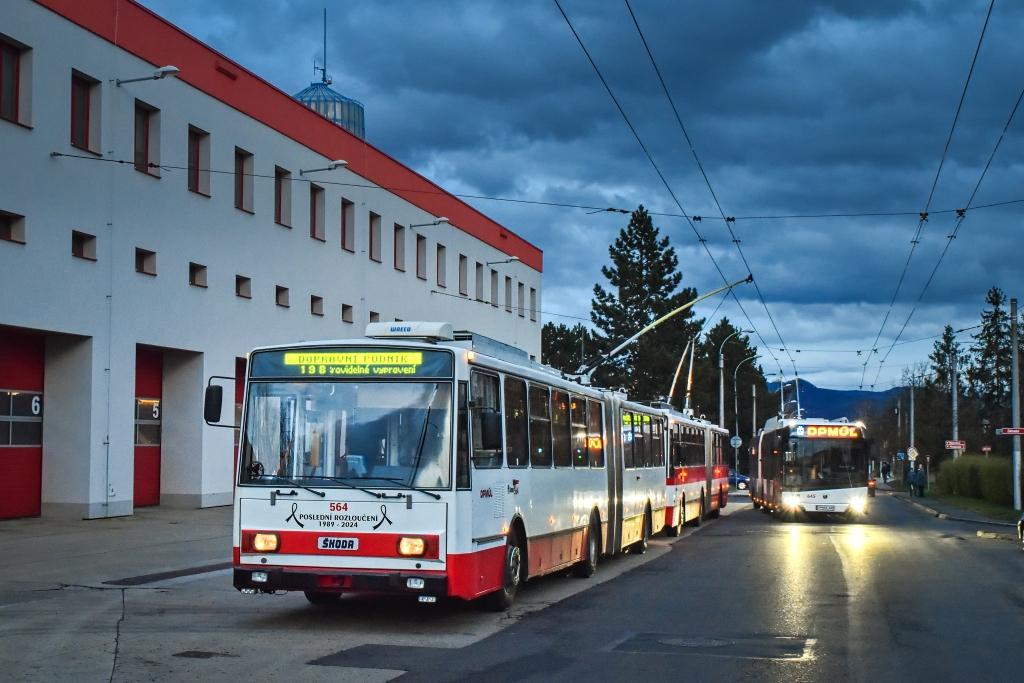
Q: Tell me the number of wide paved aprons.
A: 1